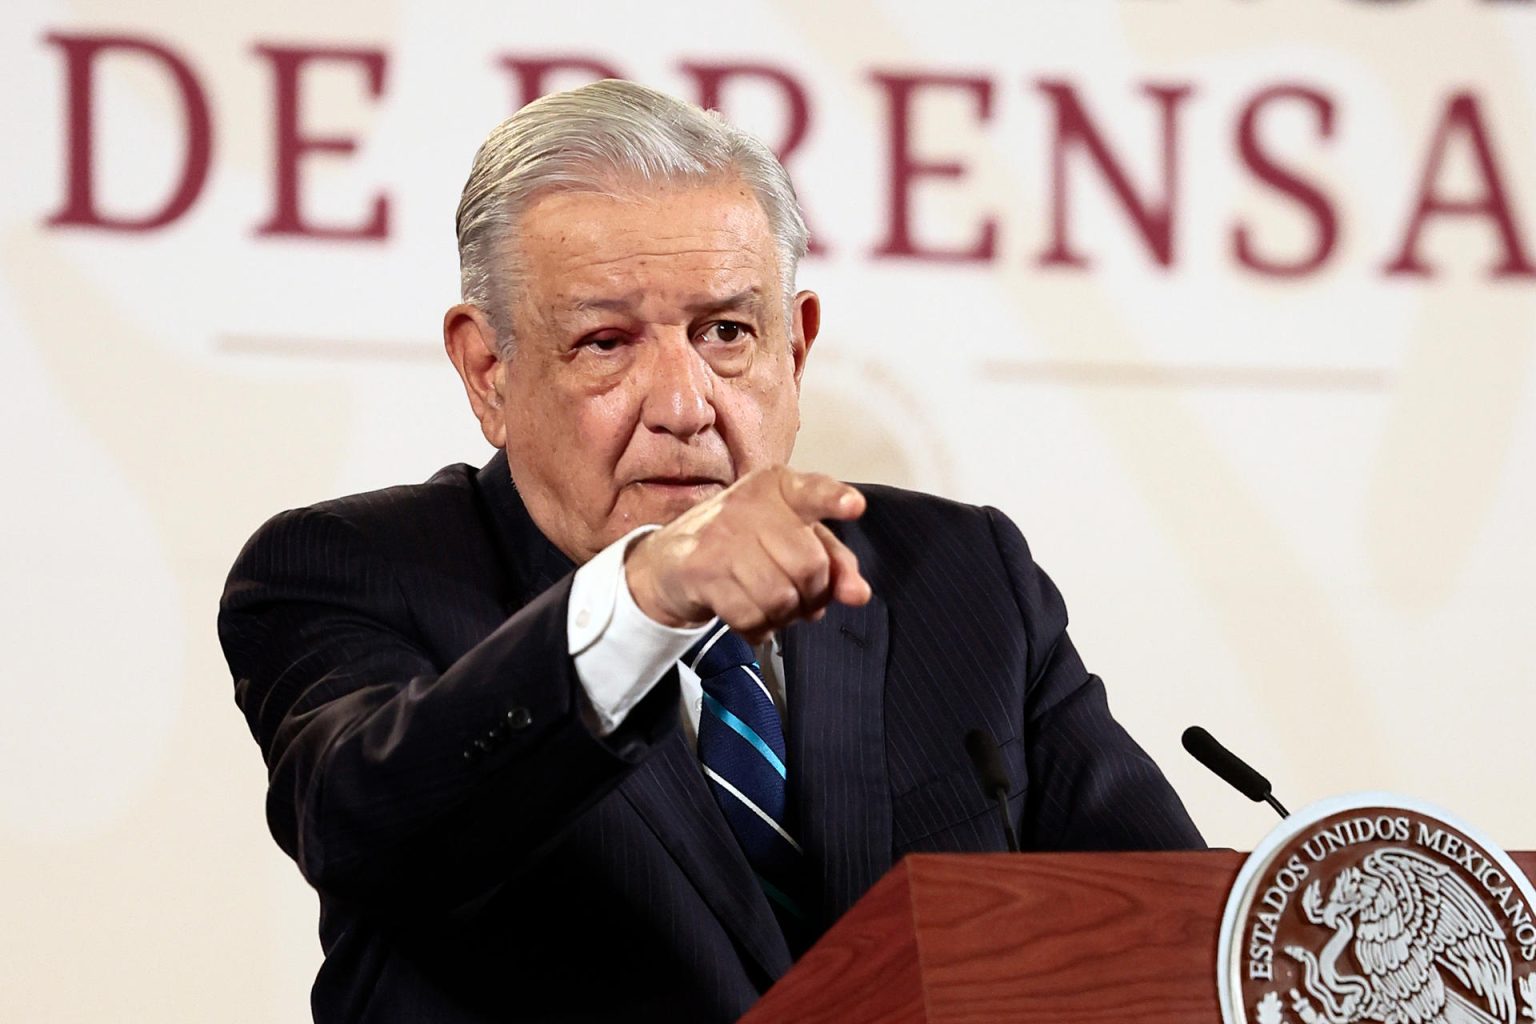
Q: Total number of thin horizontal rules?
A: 2